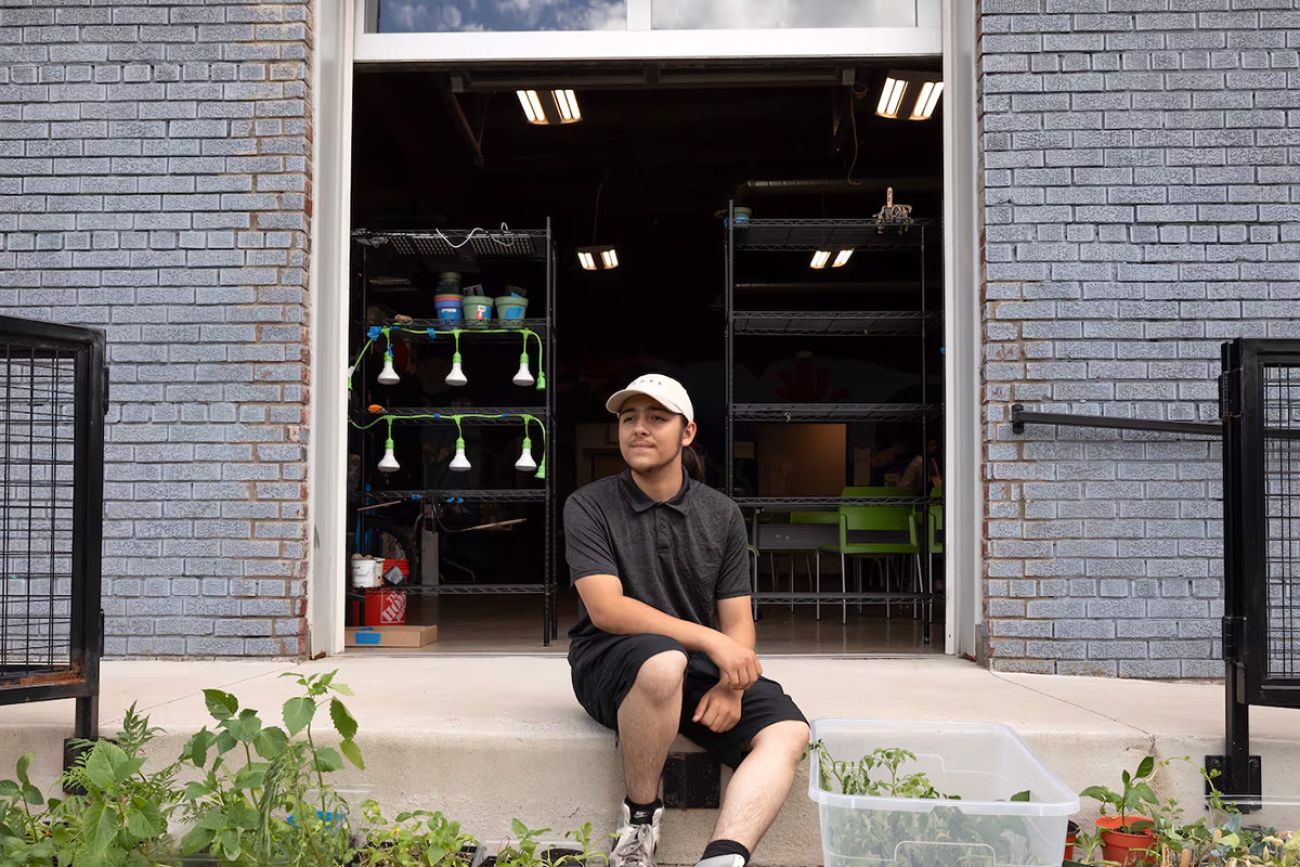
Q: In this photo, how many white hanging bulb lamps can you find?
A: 6